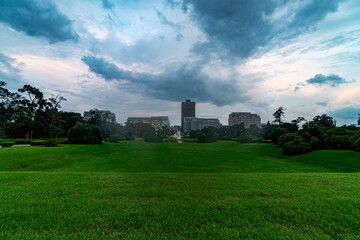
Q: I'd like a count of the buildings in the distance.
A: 5